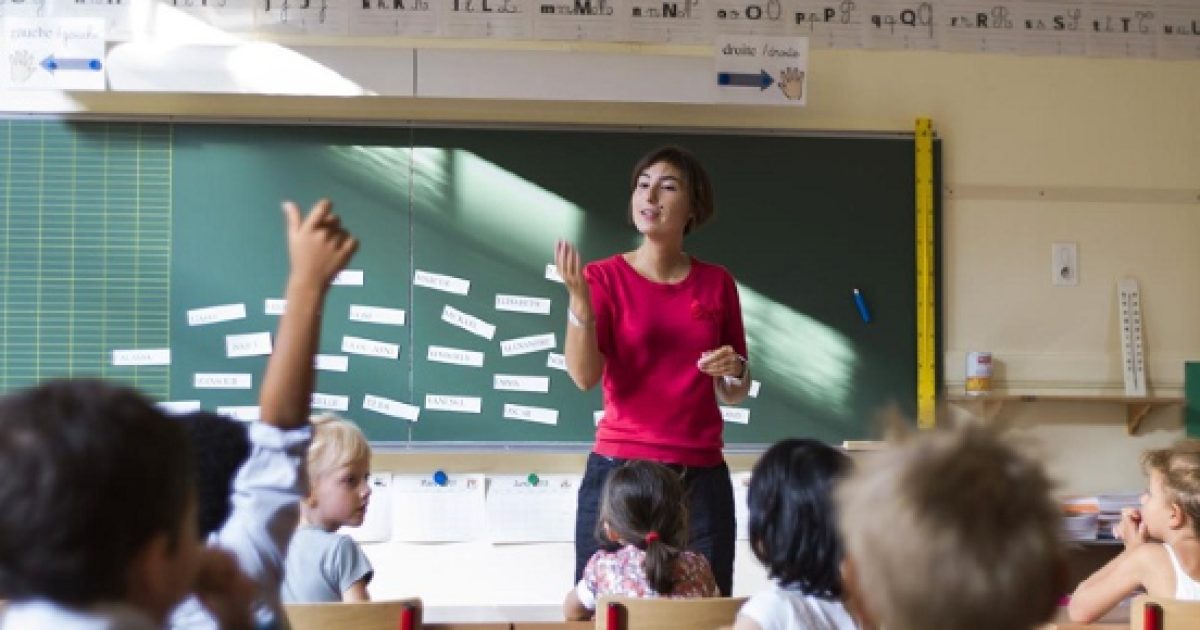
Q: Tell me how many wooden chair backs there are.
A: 3